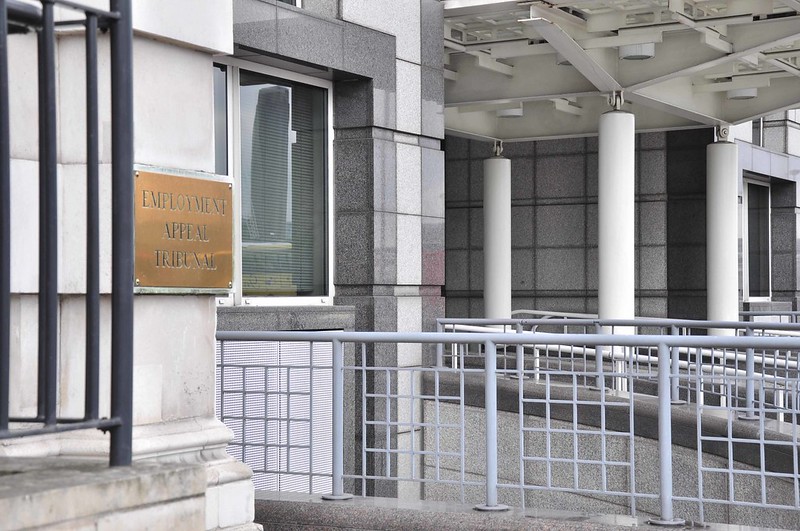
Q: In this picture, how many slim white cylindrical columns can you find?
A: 3